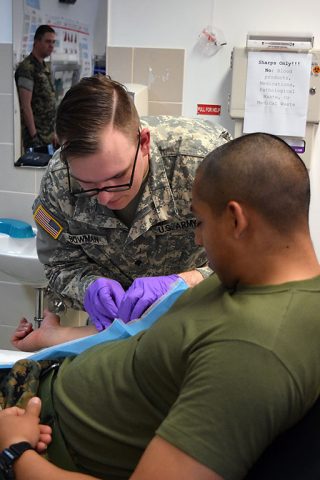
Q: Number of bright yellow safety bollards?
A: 0